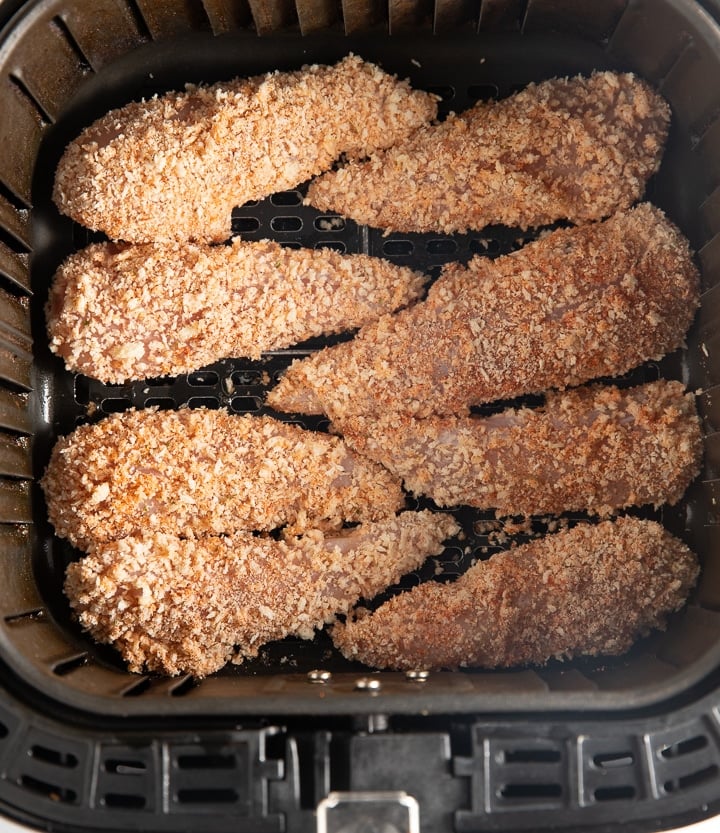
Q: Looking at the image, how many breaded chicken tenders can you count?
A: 8